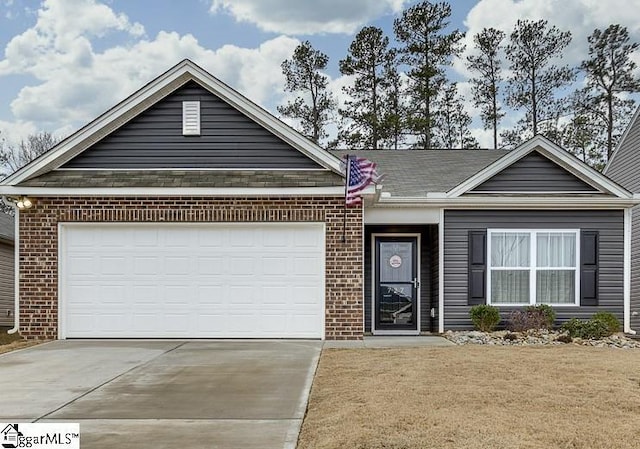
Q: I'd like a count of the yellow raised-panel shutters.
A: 0